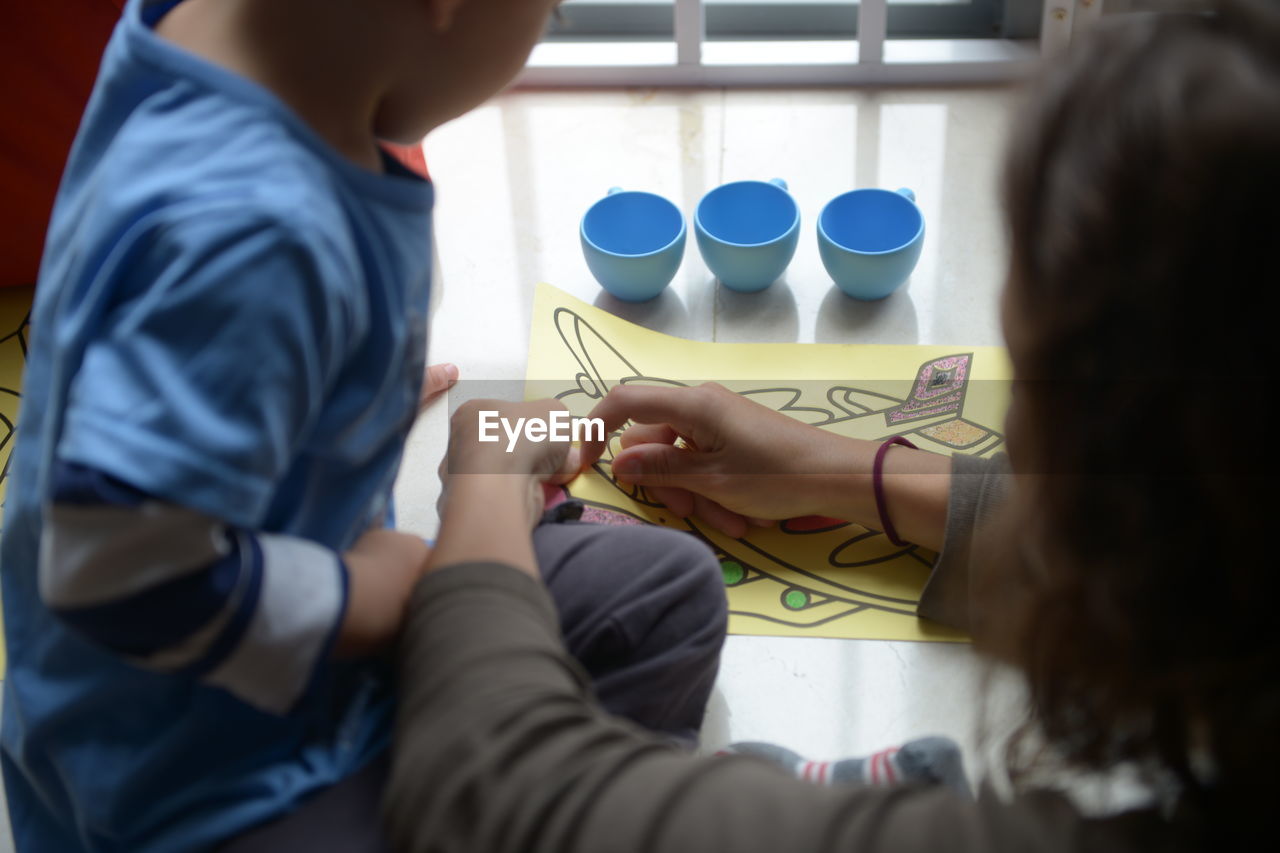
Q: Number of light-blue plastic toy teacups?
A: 3